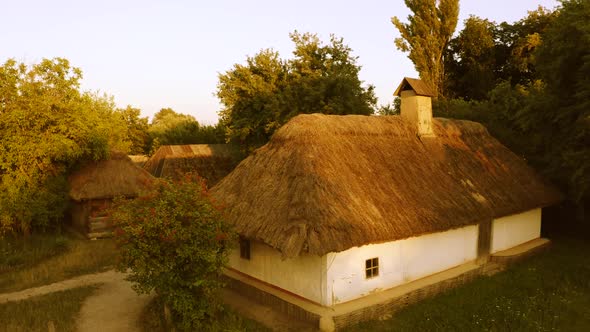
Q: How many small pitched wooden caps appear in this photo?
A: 1